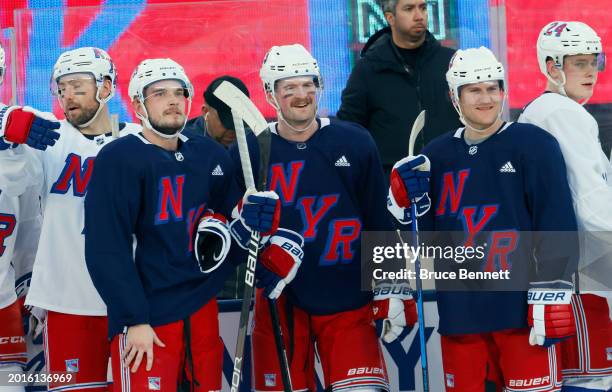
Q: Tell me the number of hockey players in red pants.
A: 6